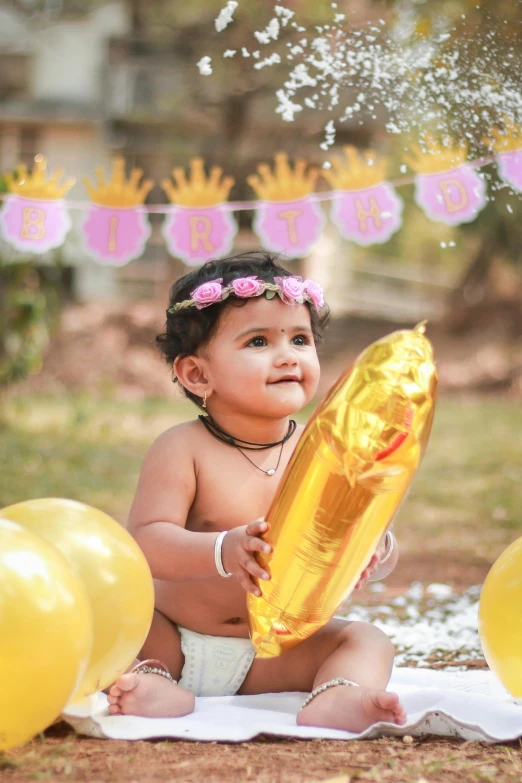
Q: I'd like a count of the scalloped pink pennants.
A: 7